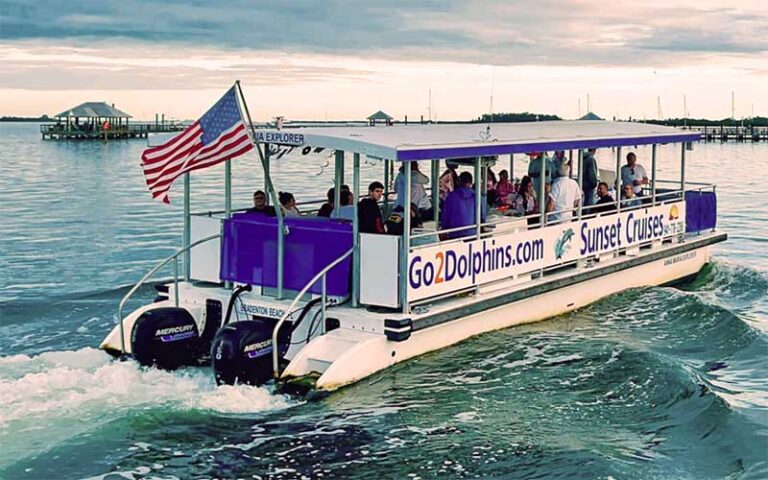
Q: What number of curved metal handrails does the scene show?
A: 2